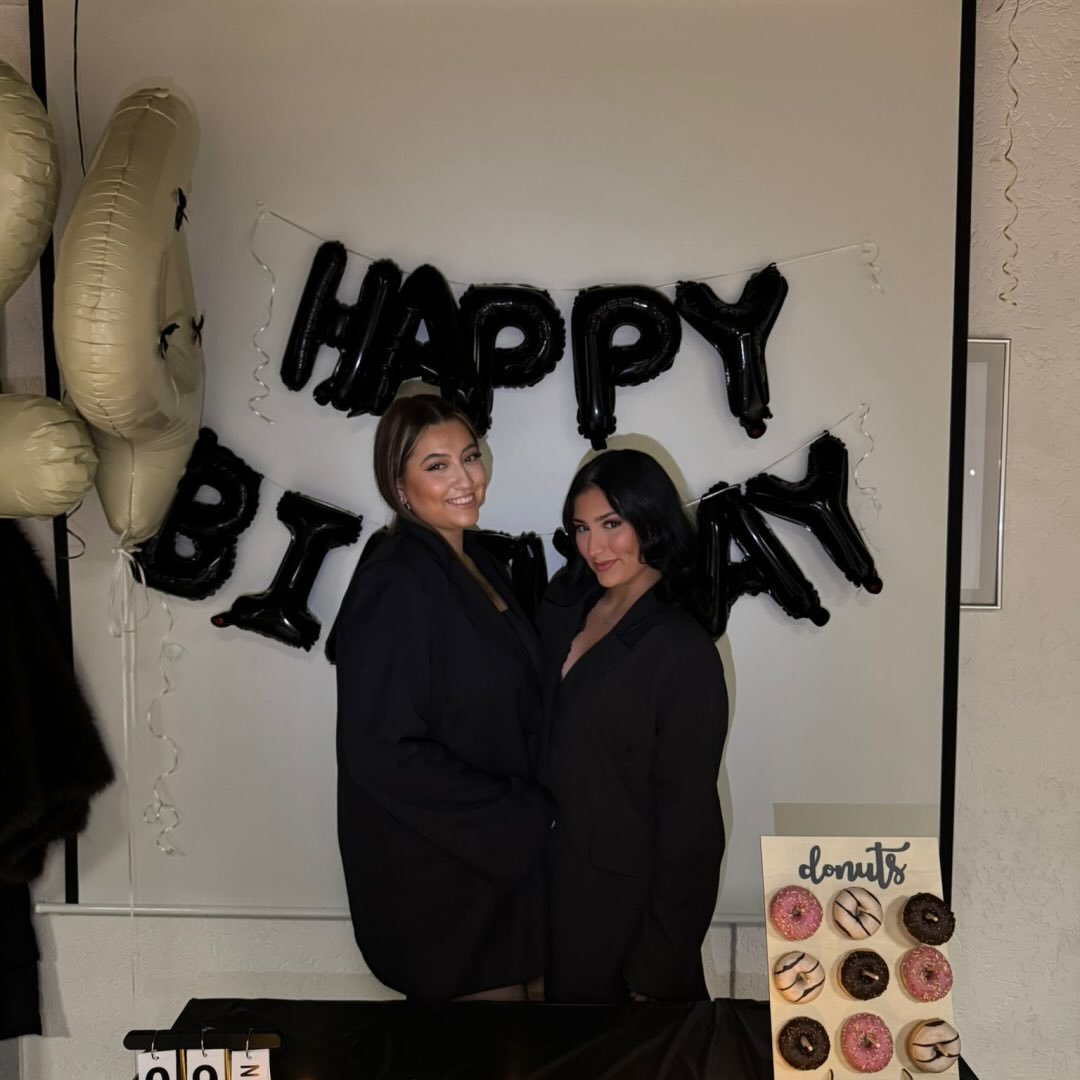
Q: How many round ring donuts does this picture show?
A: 9